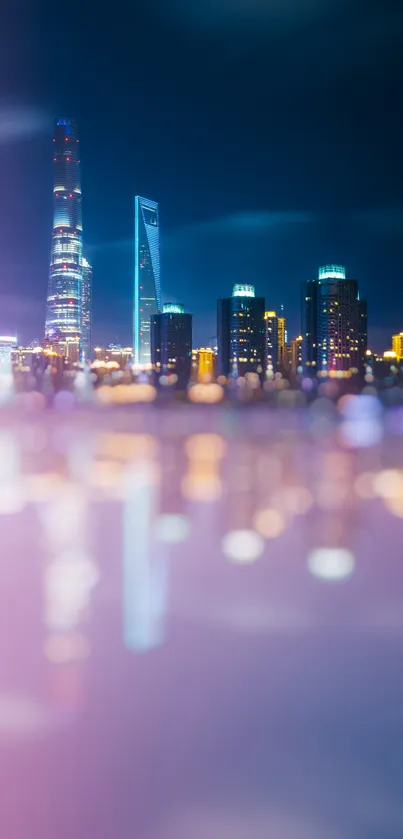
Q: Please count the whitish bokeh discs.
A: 3